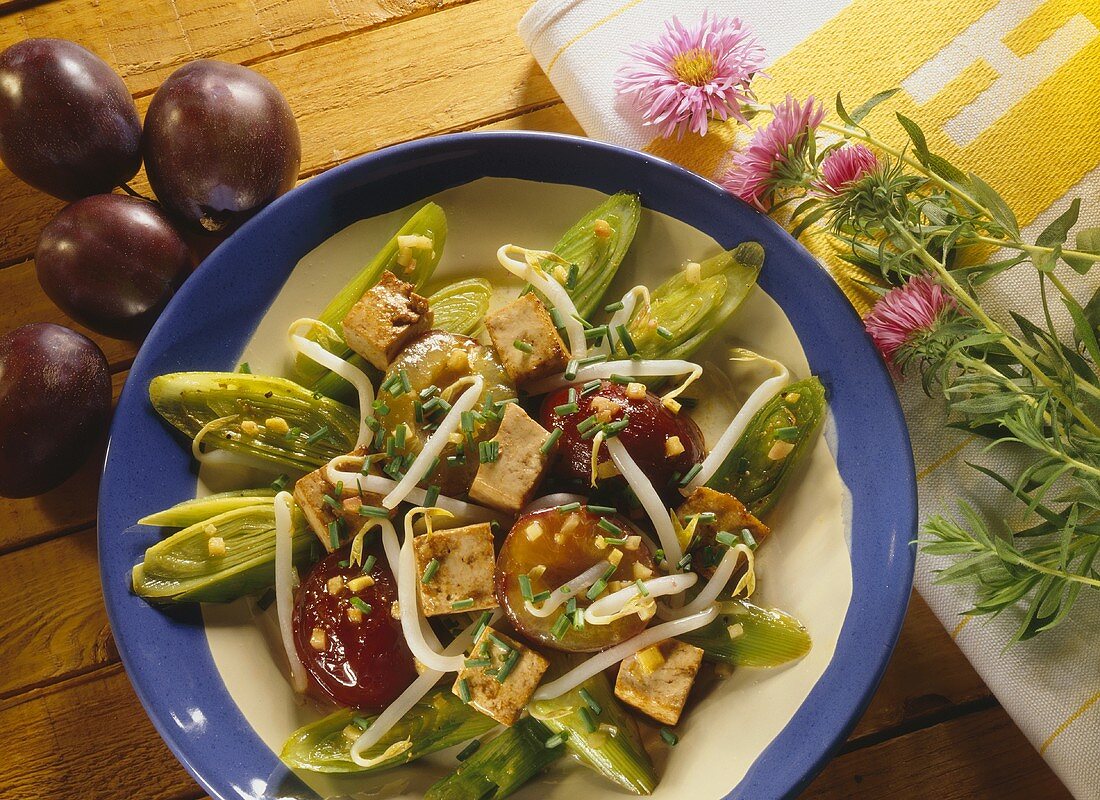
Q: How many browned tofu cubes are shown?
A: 8